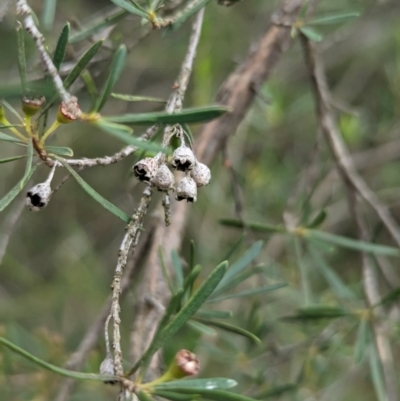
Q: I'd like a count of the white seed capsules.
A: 7